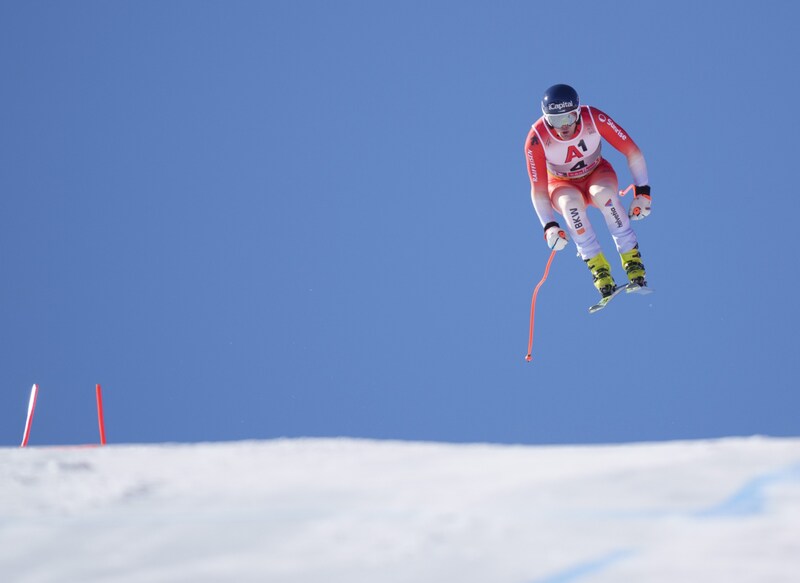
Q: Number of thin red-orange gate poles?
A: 2